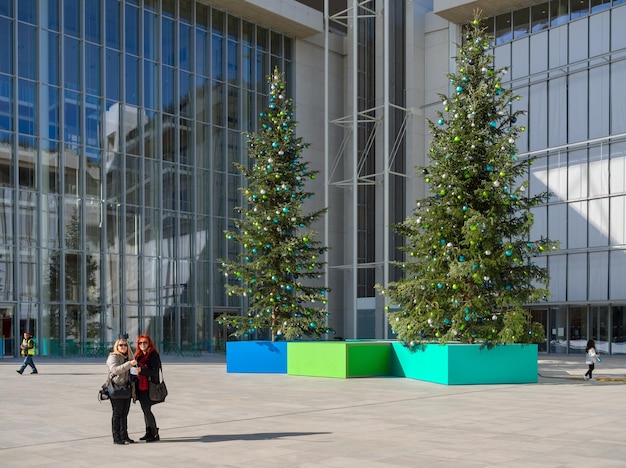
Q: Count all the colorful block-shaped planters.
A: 3